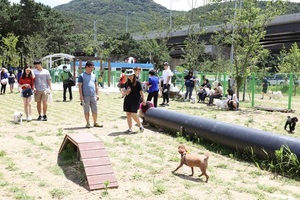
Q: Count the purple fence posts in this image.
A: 0